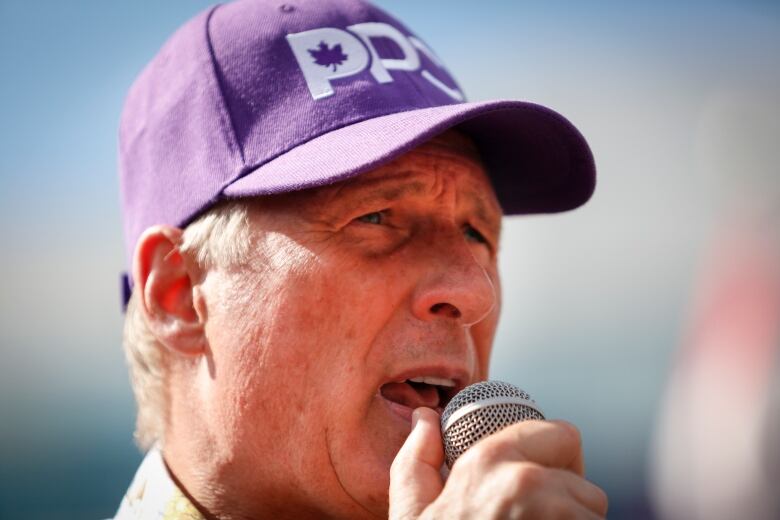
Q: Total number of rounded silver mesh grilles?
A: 1